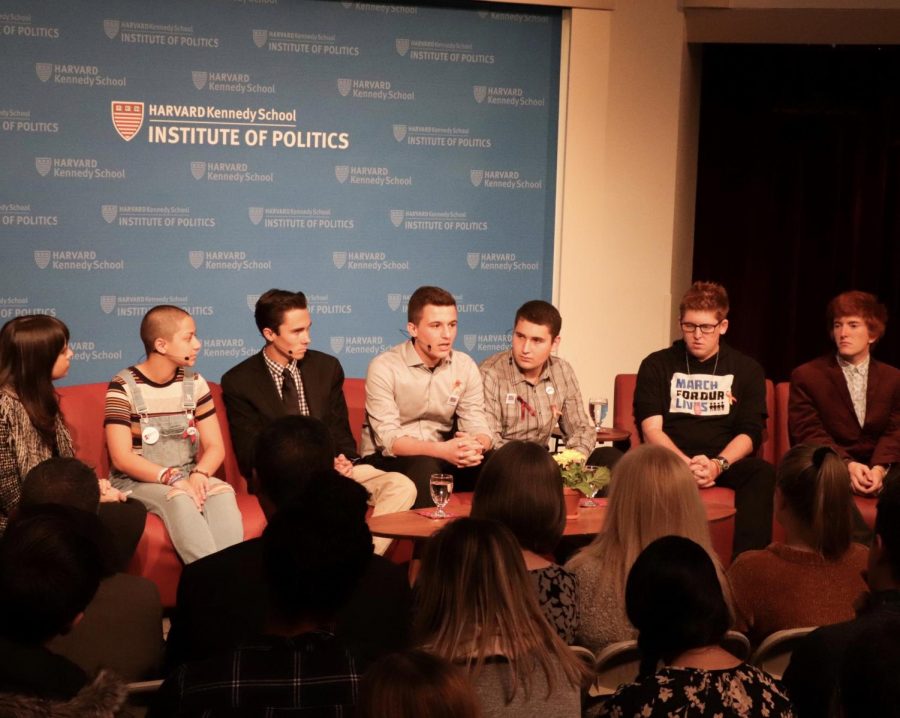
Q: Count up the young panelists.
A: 7